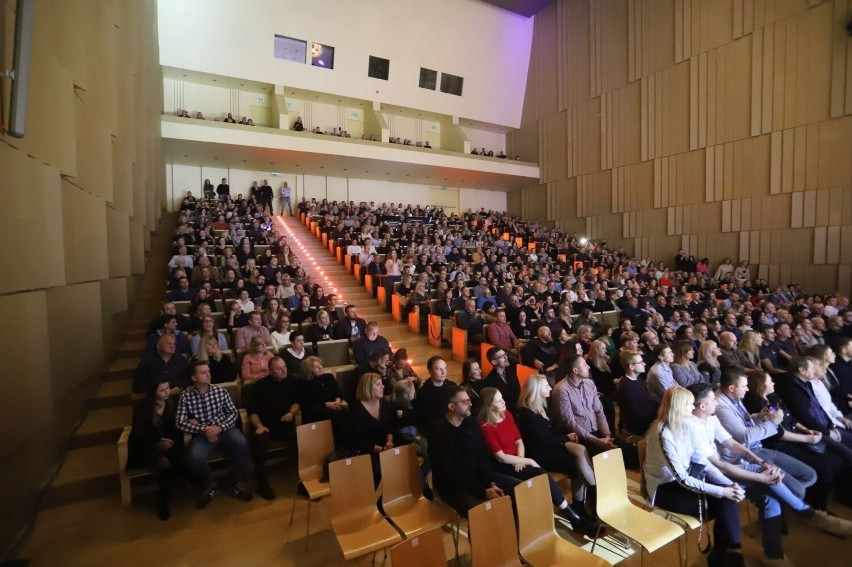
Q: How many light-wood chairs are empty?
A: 7